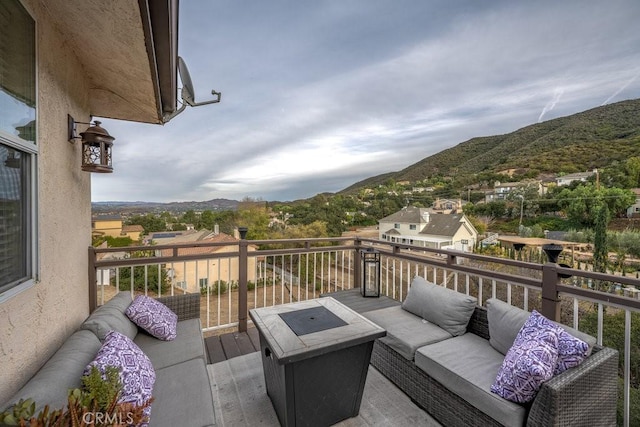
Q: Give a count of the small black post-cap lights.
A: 2